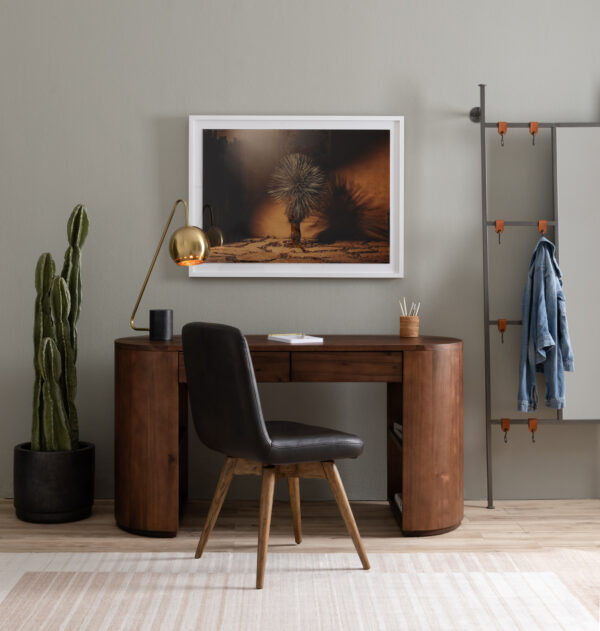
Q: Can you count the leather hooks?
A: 7